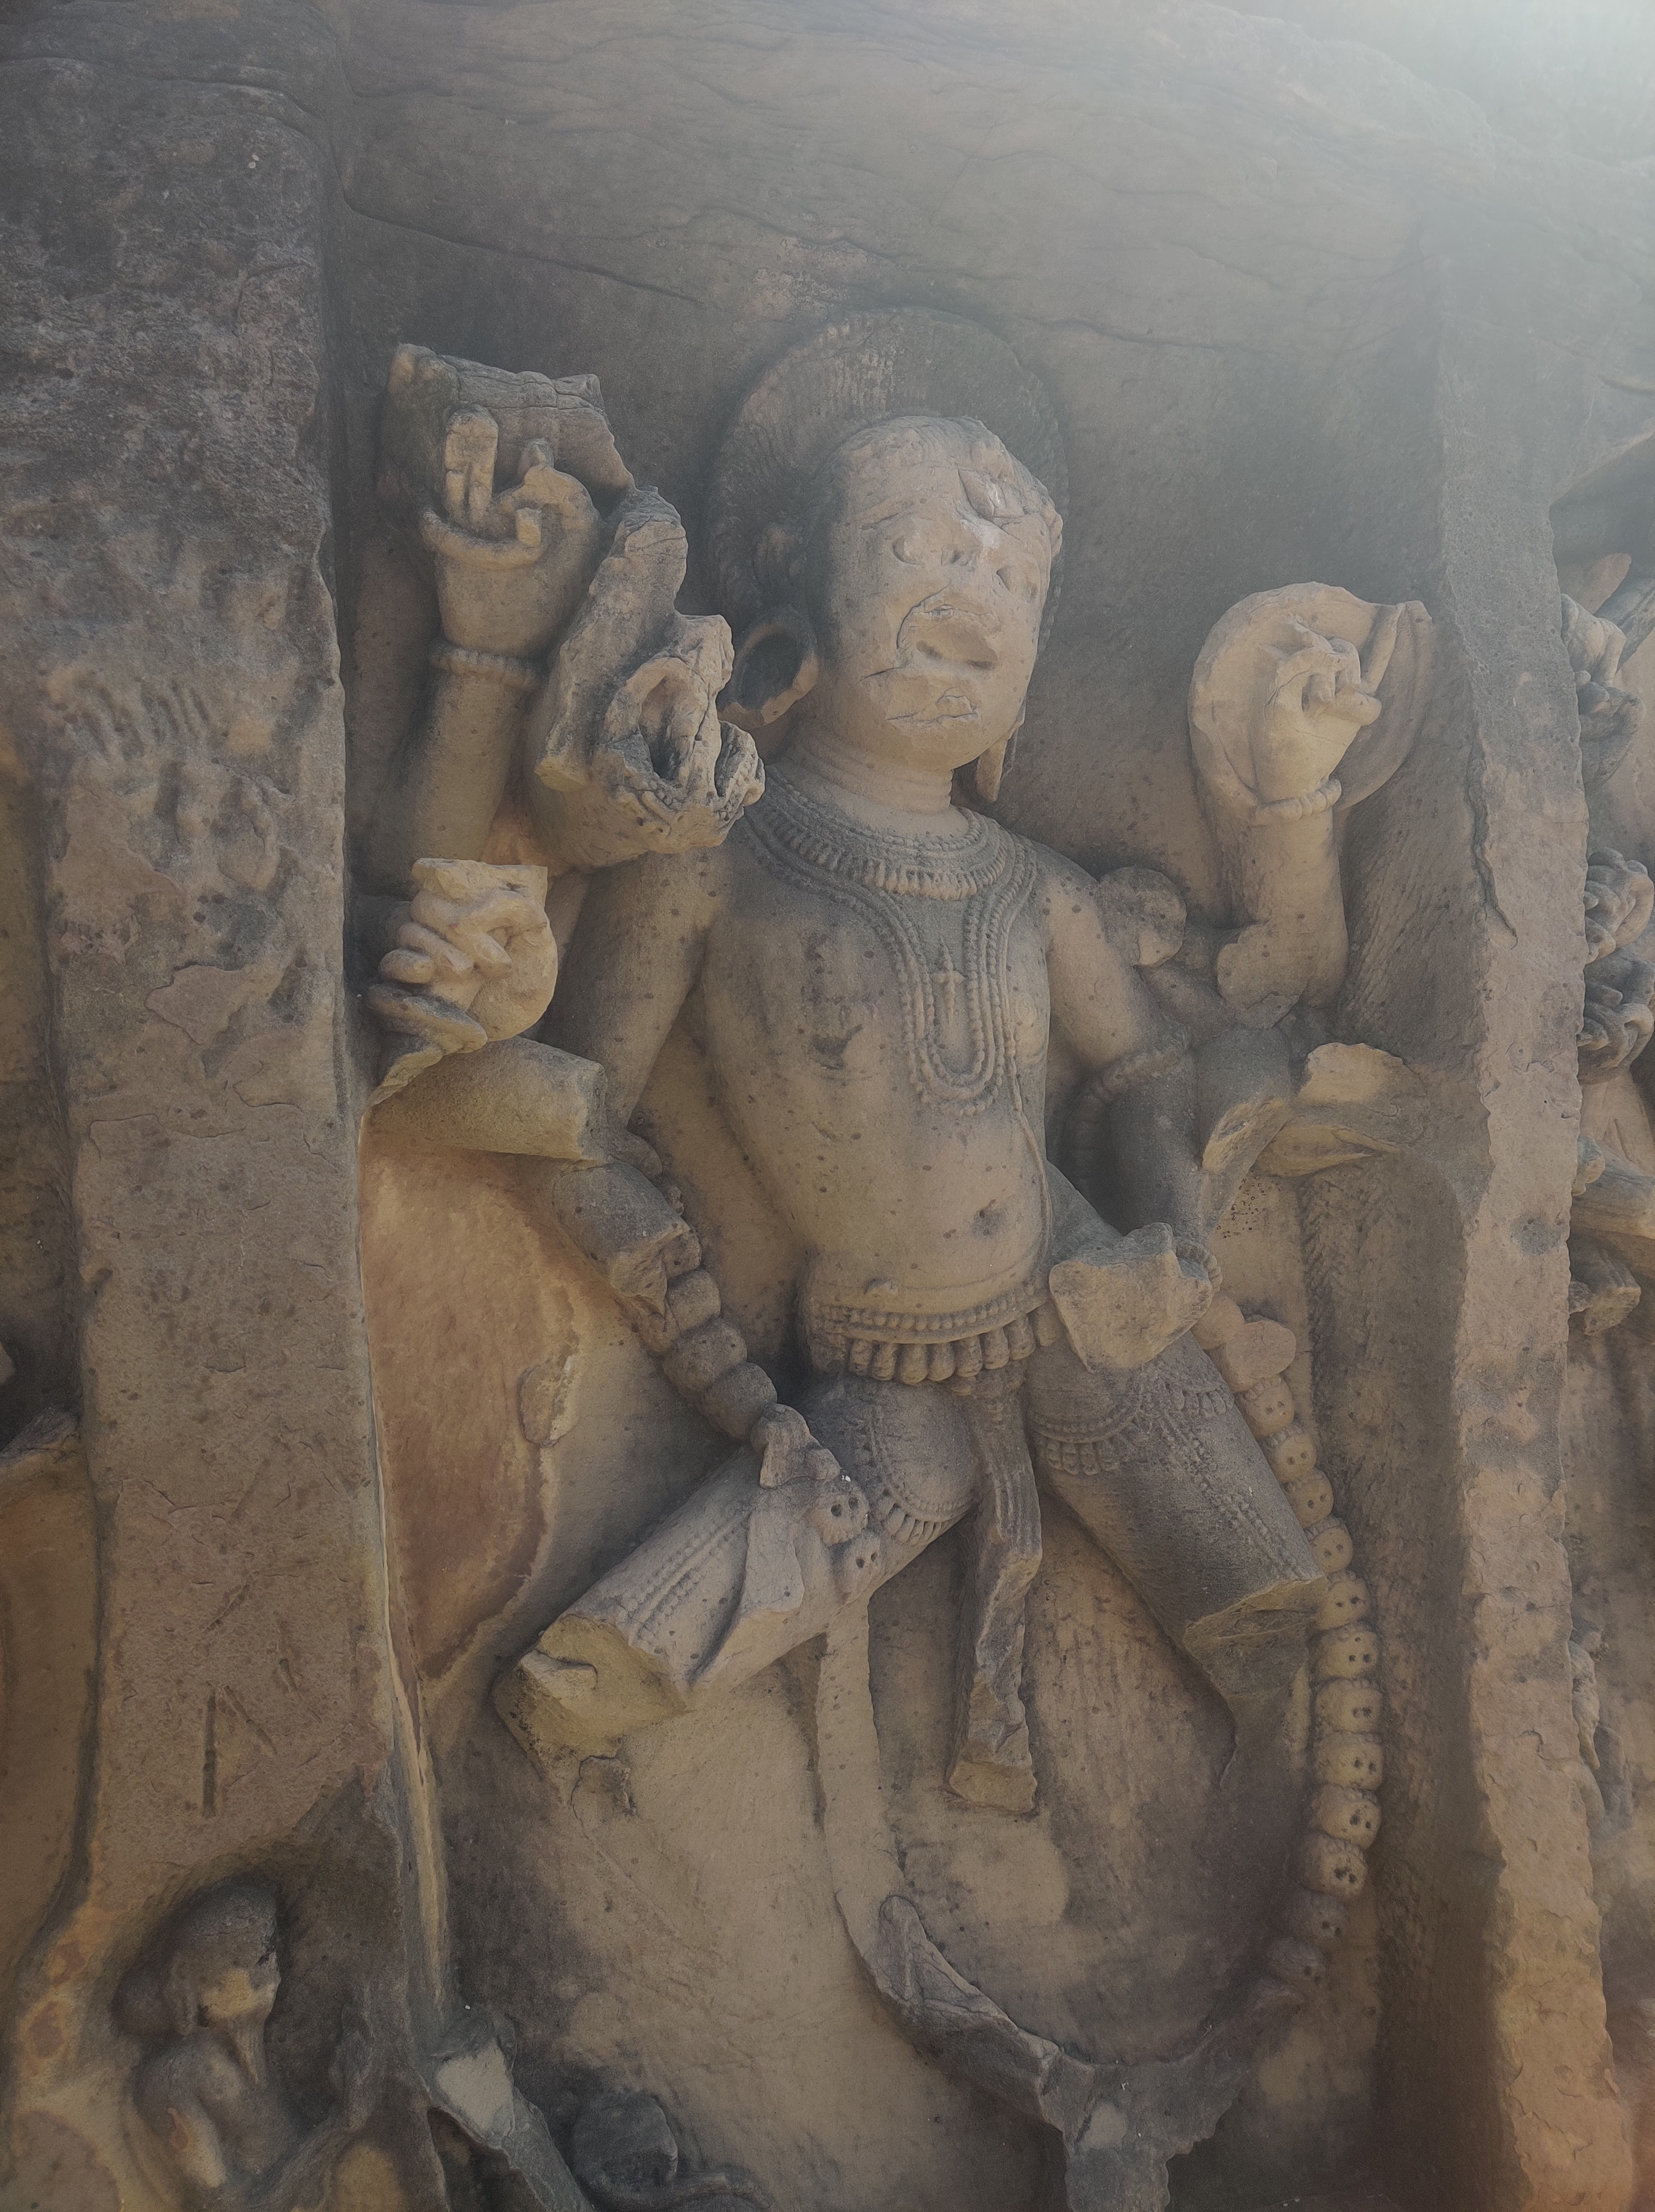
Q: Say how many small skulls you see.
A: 14